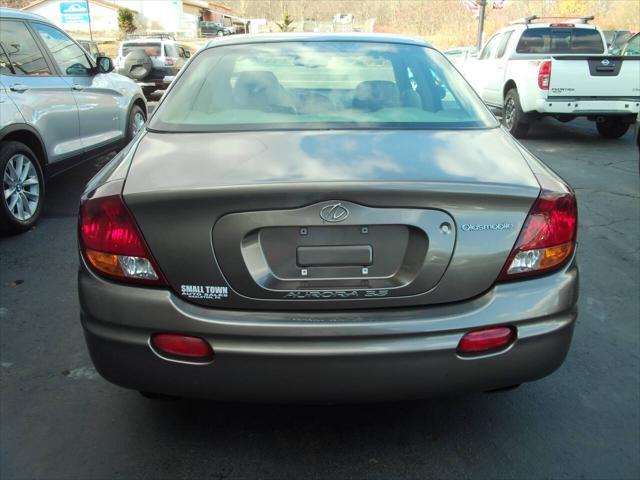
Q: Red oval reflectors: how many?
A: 2